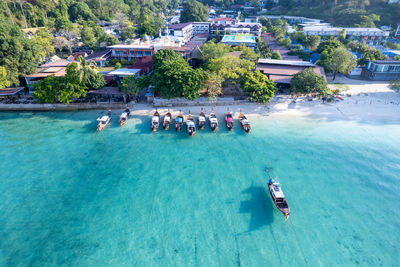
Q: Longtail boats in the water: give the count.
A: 11